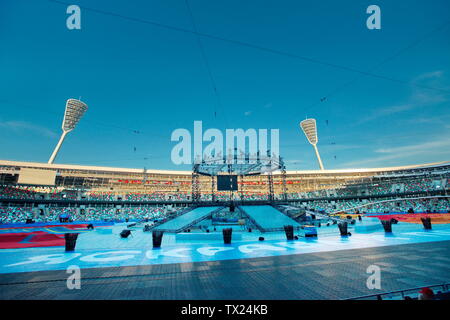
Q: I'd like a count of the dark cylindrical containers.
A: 7